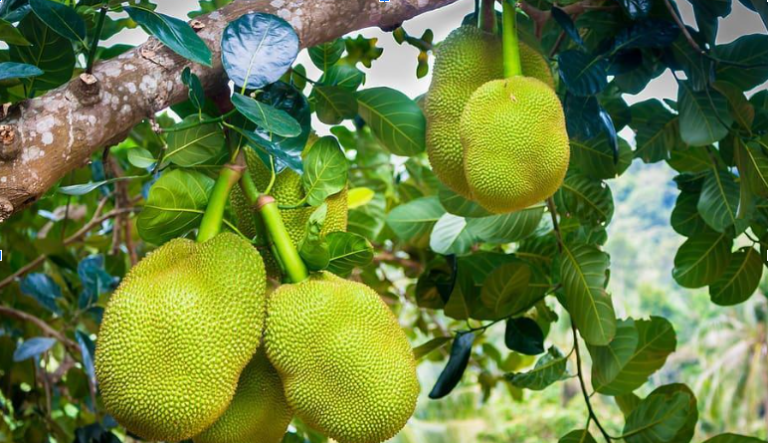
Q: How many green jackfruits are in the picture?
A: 6